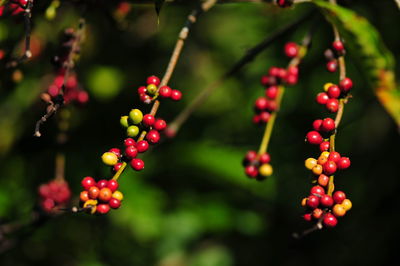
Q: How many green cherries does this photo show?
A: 4